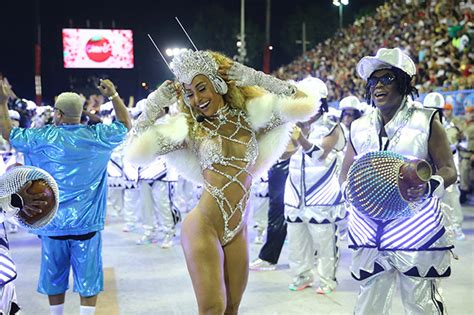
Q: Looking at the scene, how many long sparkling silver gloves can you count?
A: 2